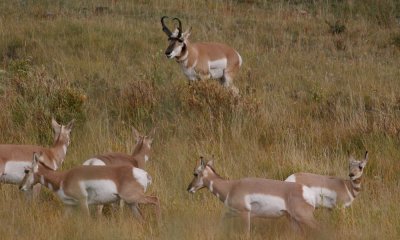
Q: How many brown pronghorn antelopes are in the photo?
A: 6